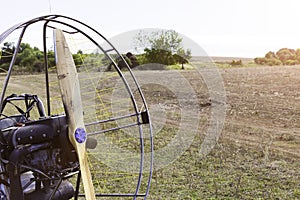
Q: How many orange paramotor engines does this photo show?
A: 0